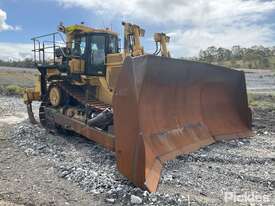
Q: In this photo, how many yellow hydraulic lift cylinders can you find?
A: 2